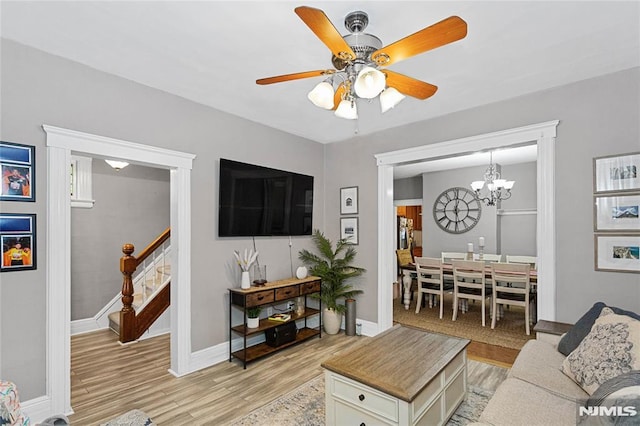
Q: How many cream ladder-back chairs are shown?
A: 6